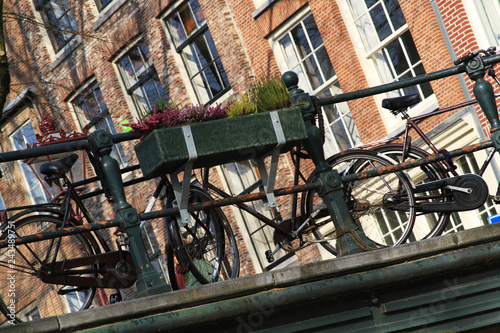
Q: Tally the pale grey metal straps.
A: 2